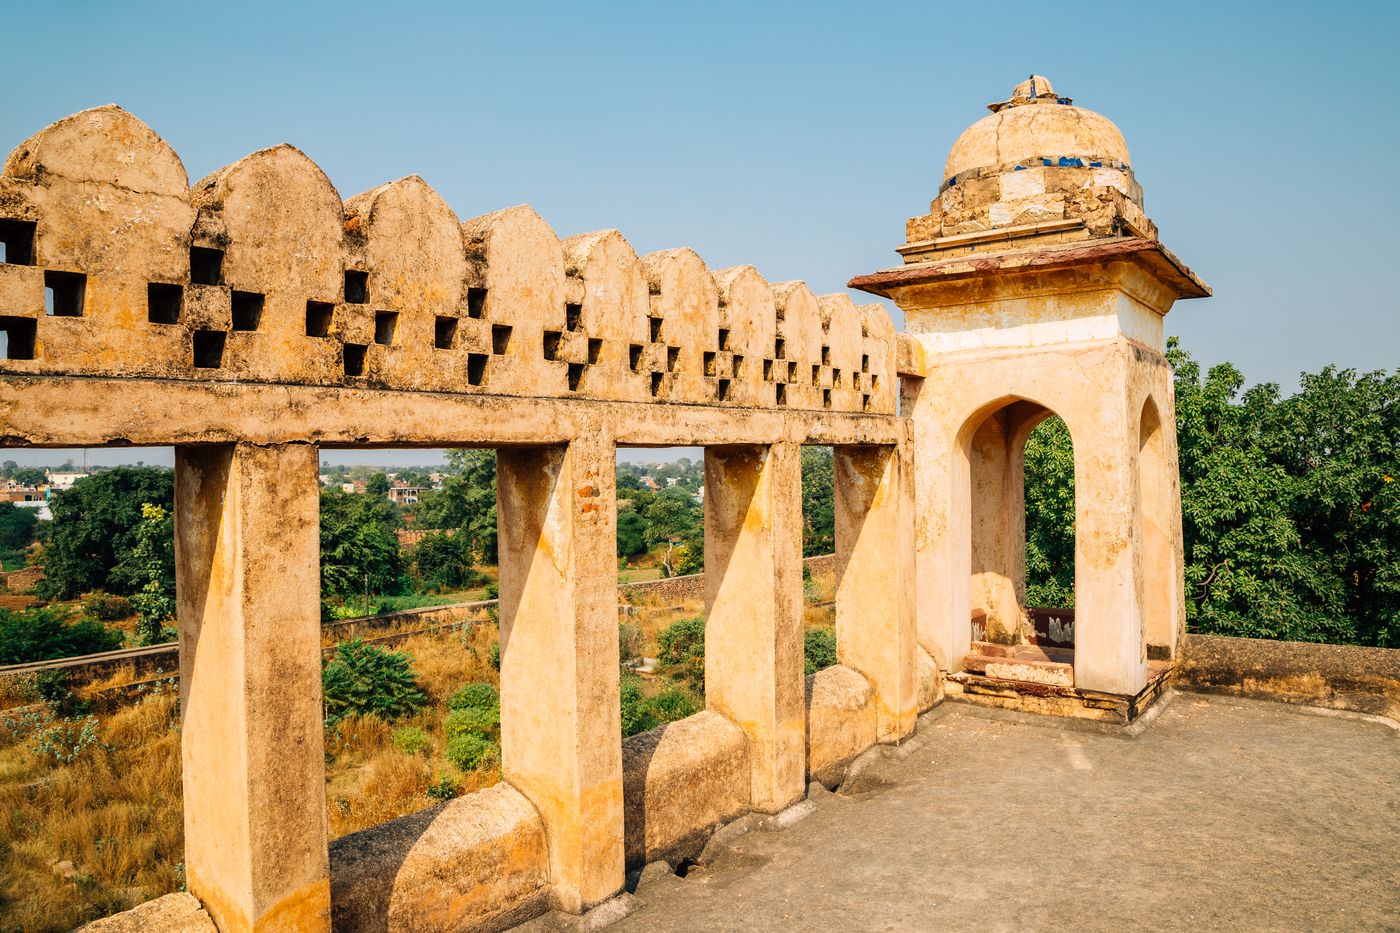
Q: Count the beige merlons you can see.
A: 10